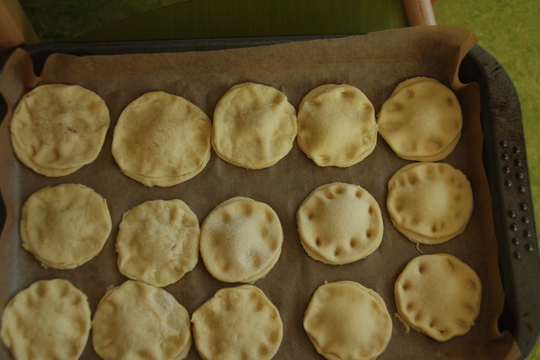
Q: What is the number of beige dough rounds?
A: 15